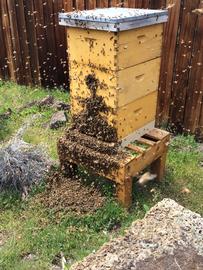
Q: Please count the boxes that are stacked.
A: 3